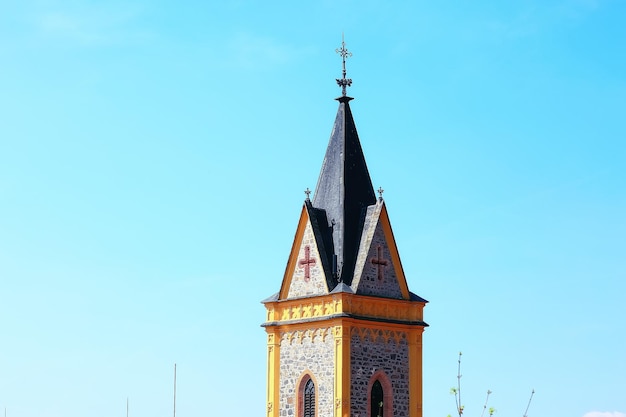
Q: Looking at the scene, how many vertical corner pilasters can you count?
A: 3